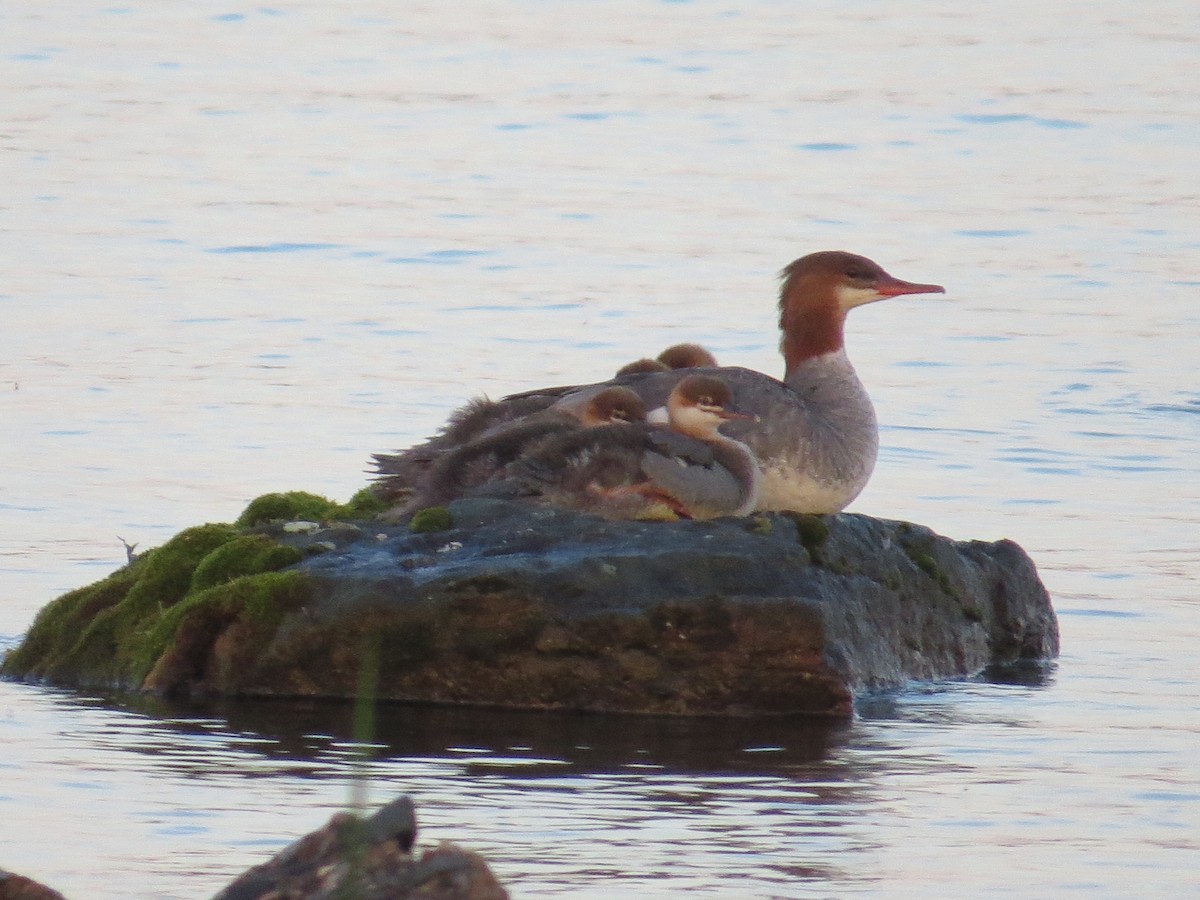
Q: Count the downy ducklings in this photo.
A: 4